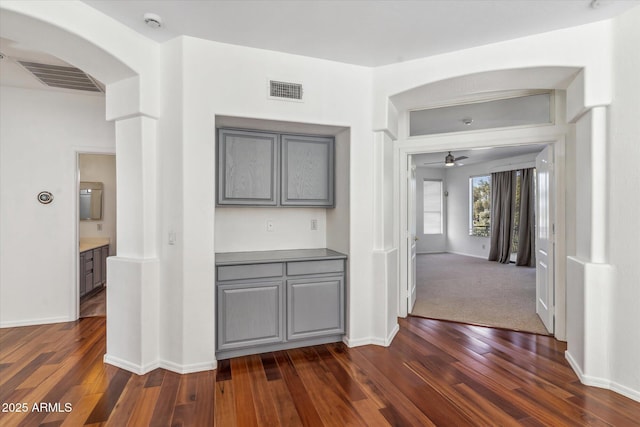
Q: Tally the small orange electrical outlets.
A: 0